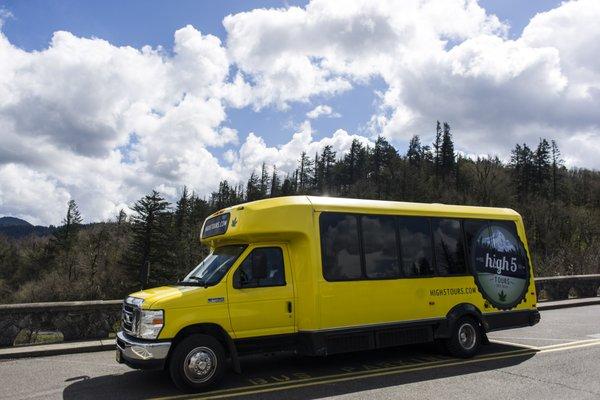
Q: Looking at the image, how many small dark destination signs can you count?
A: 1